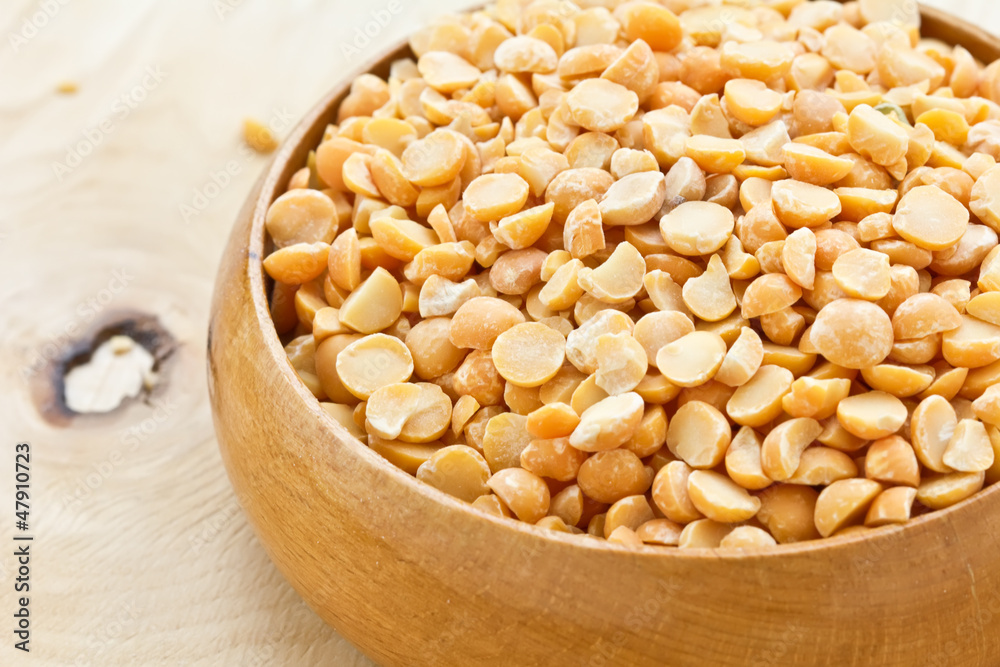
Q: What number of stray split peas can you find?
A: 2